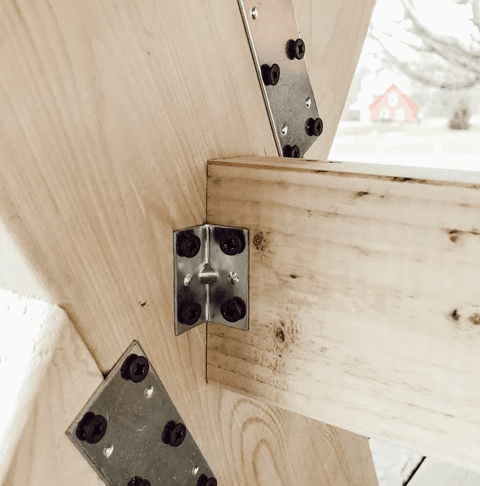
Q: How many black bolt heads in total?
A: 13